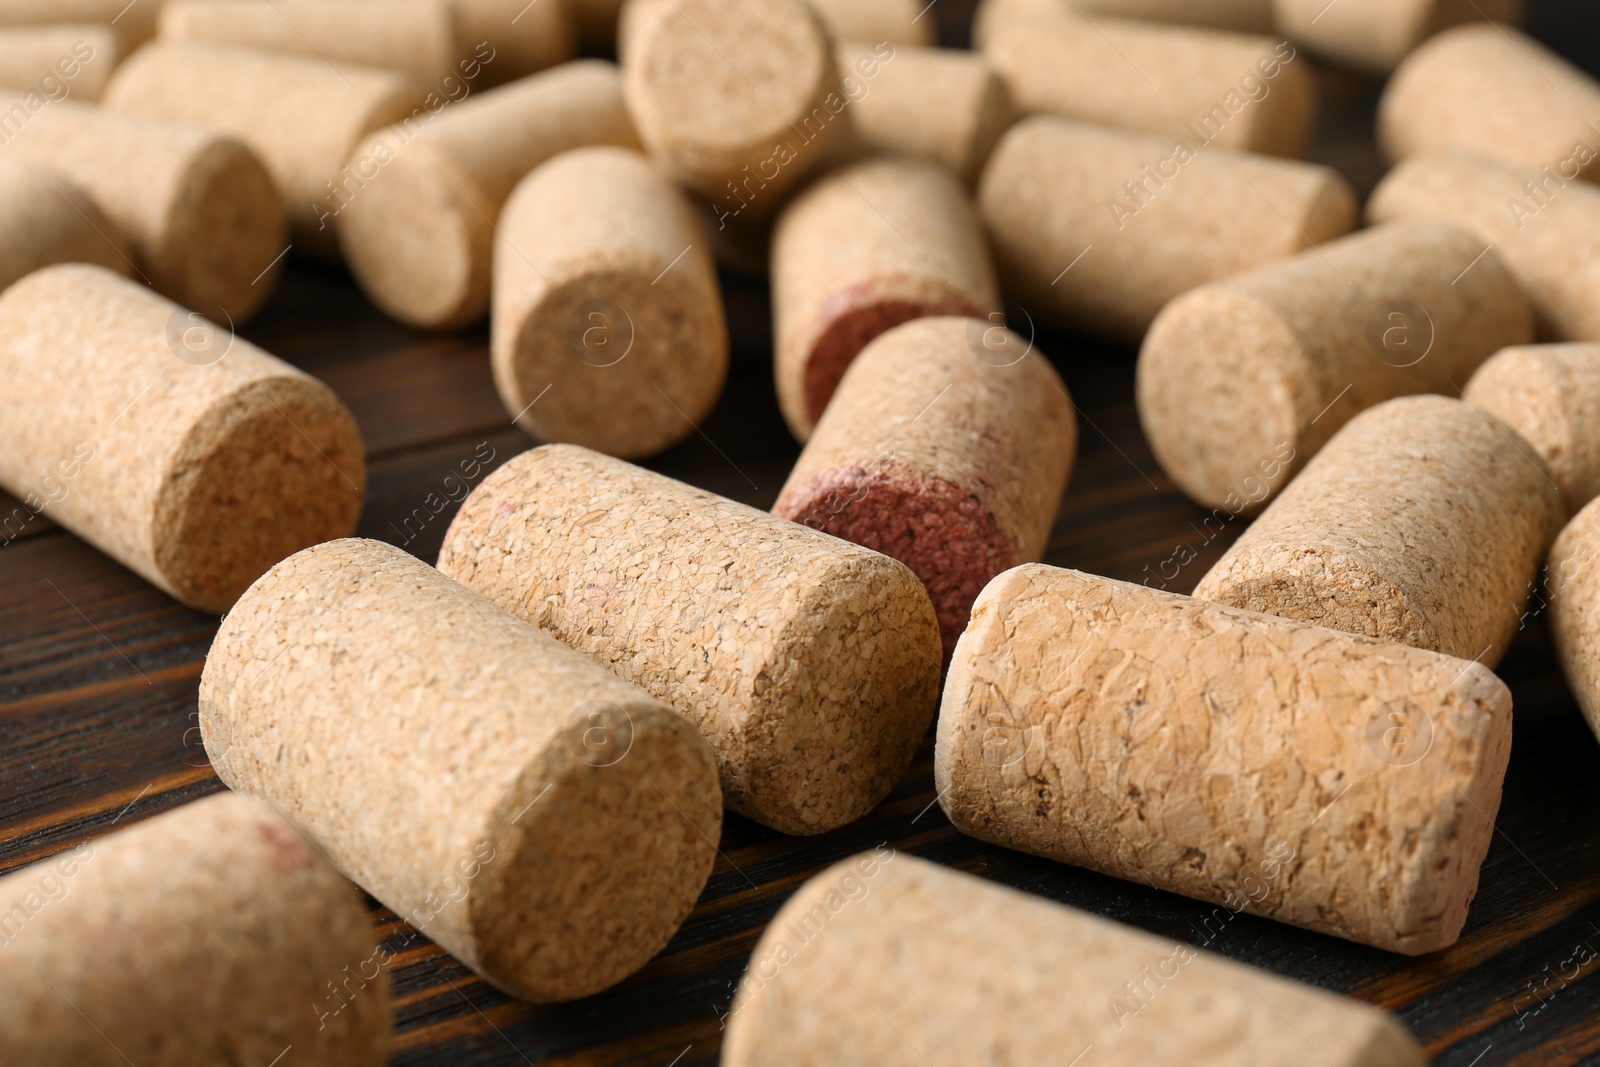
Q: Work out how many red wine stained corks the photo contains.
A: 2